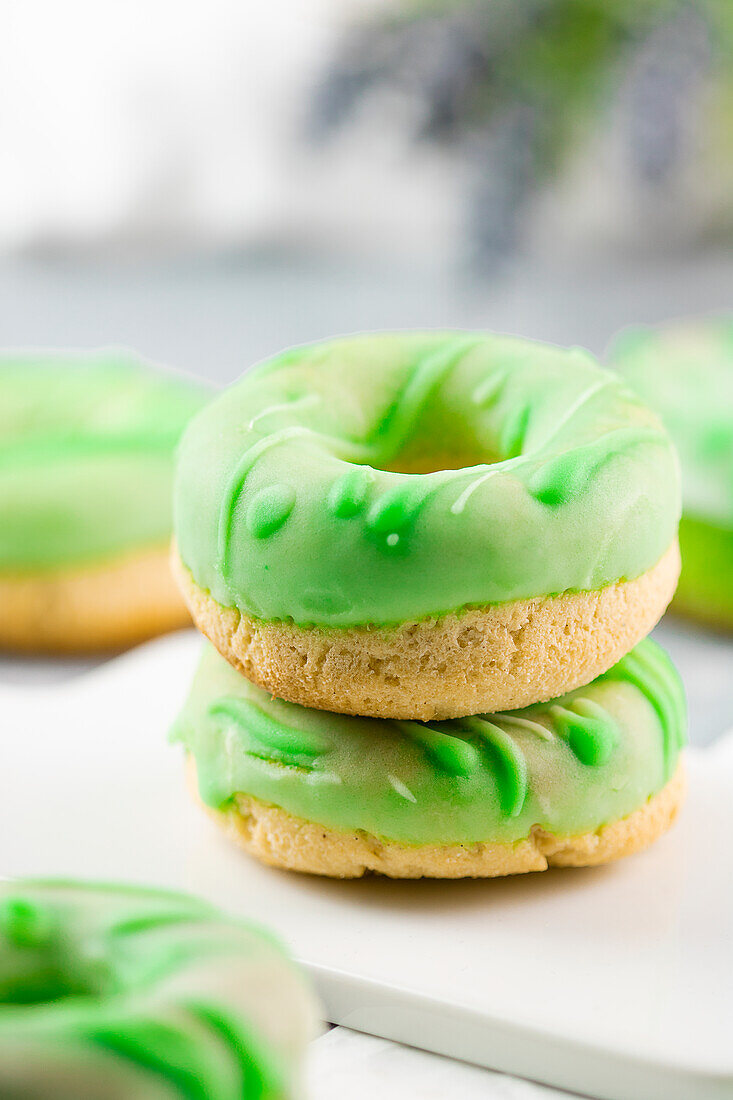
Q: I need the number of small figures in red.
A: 0